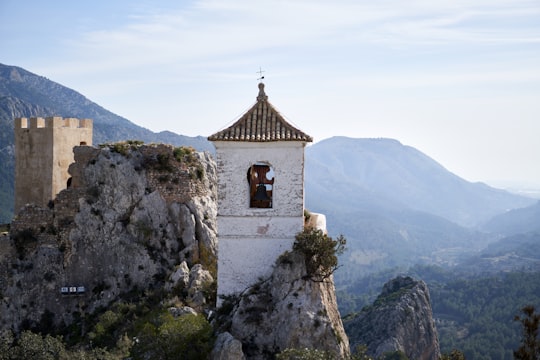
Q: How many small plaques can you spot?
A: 3